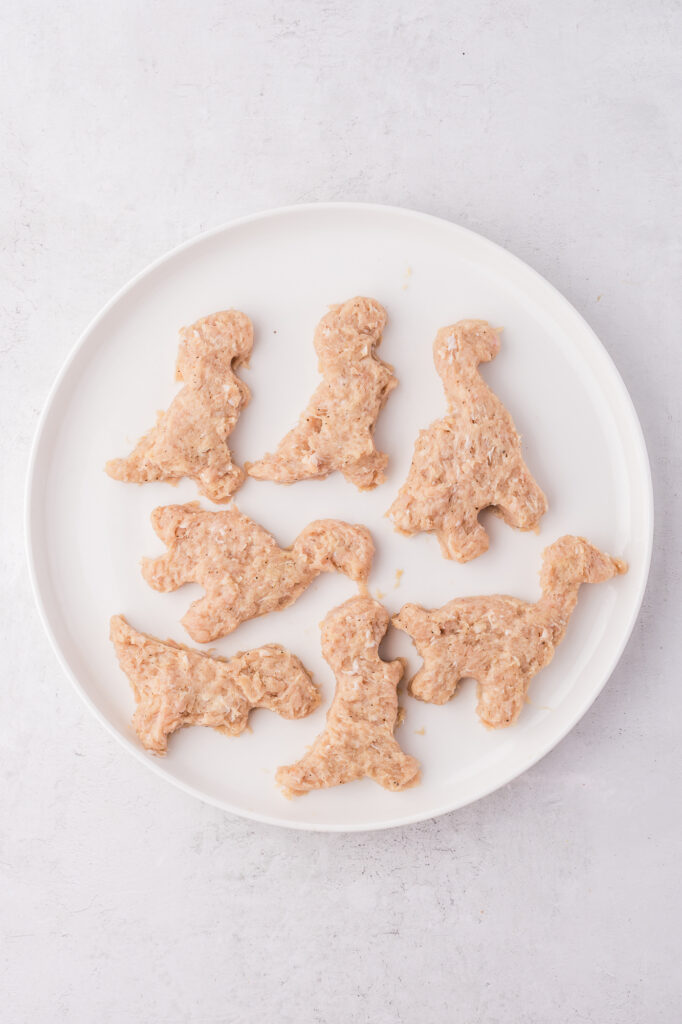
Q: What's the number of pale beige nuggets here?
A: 7